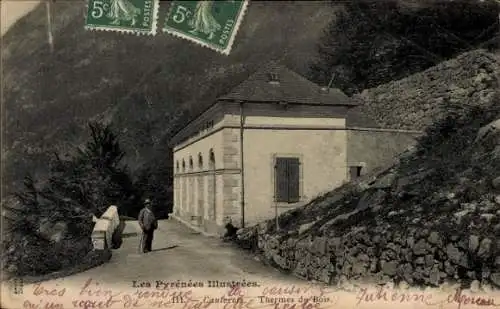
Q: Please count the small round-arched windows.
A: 5